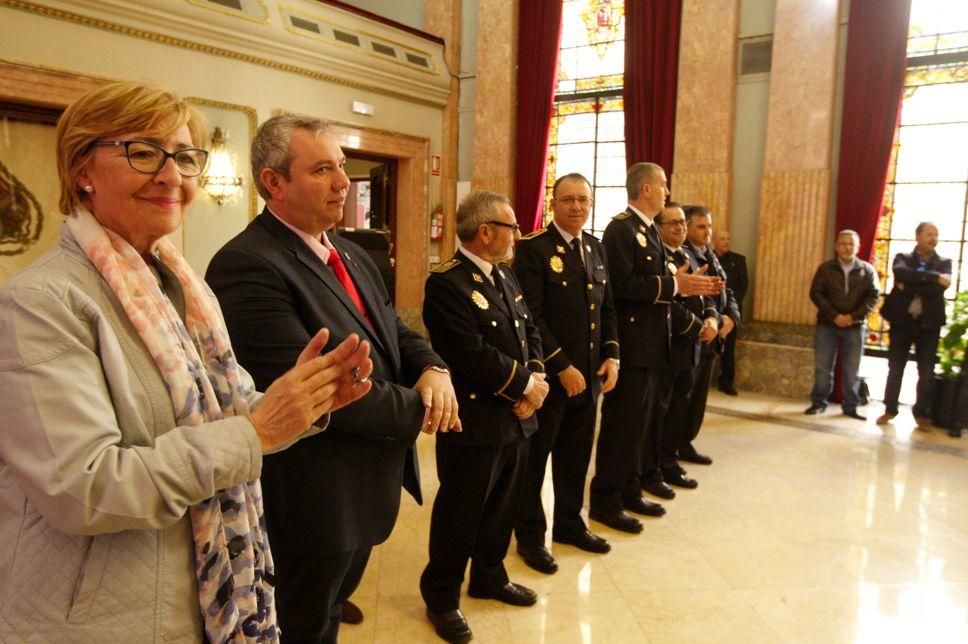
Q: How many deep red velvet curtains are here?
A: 3